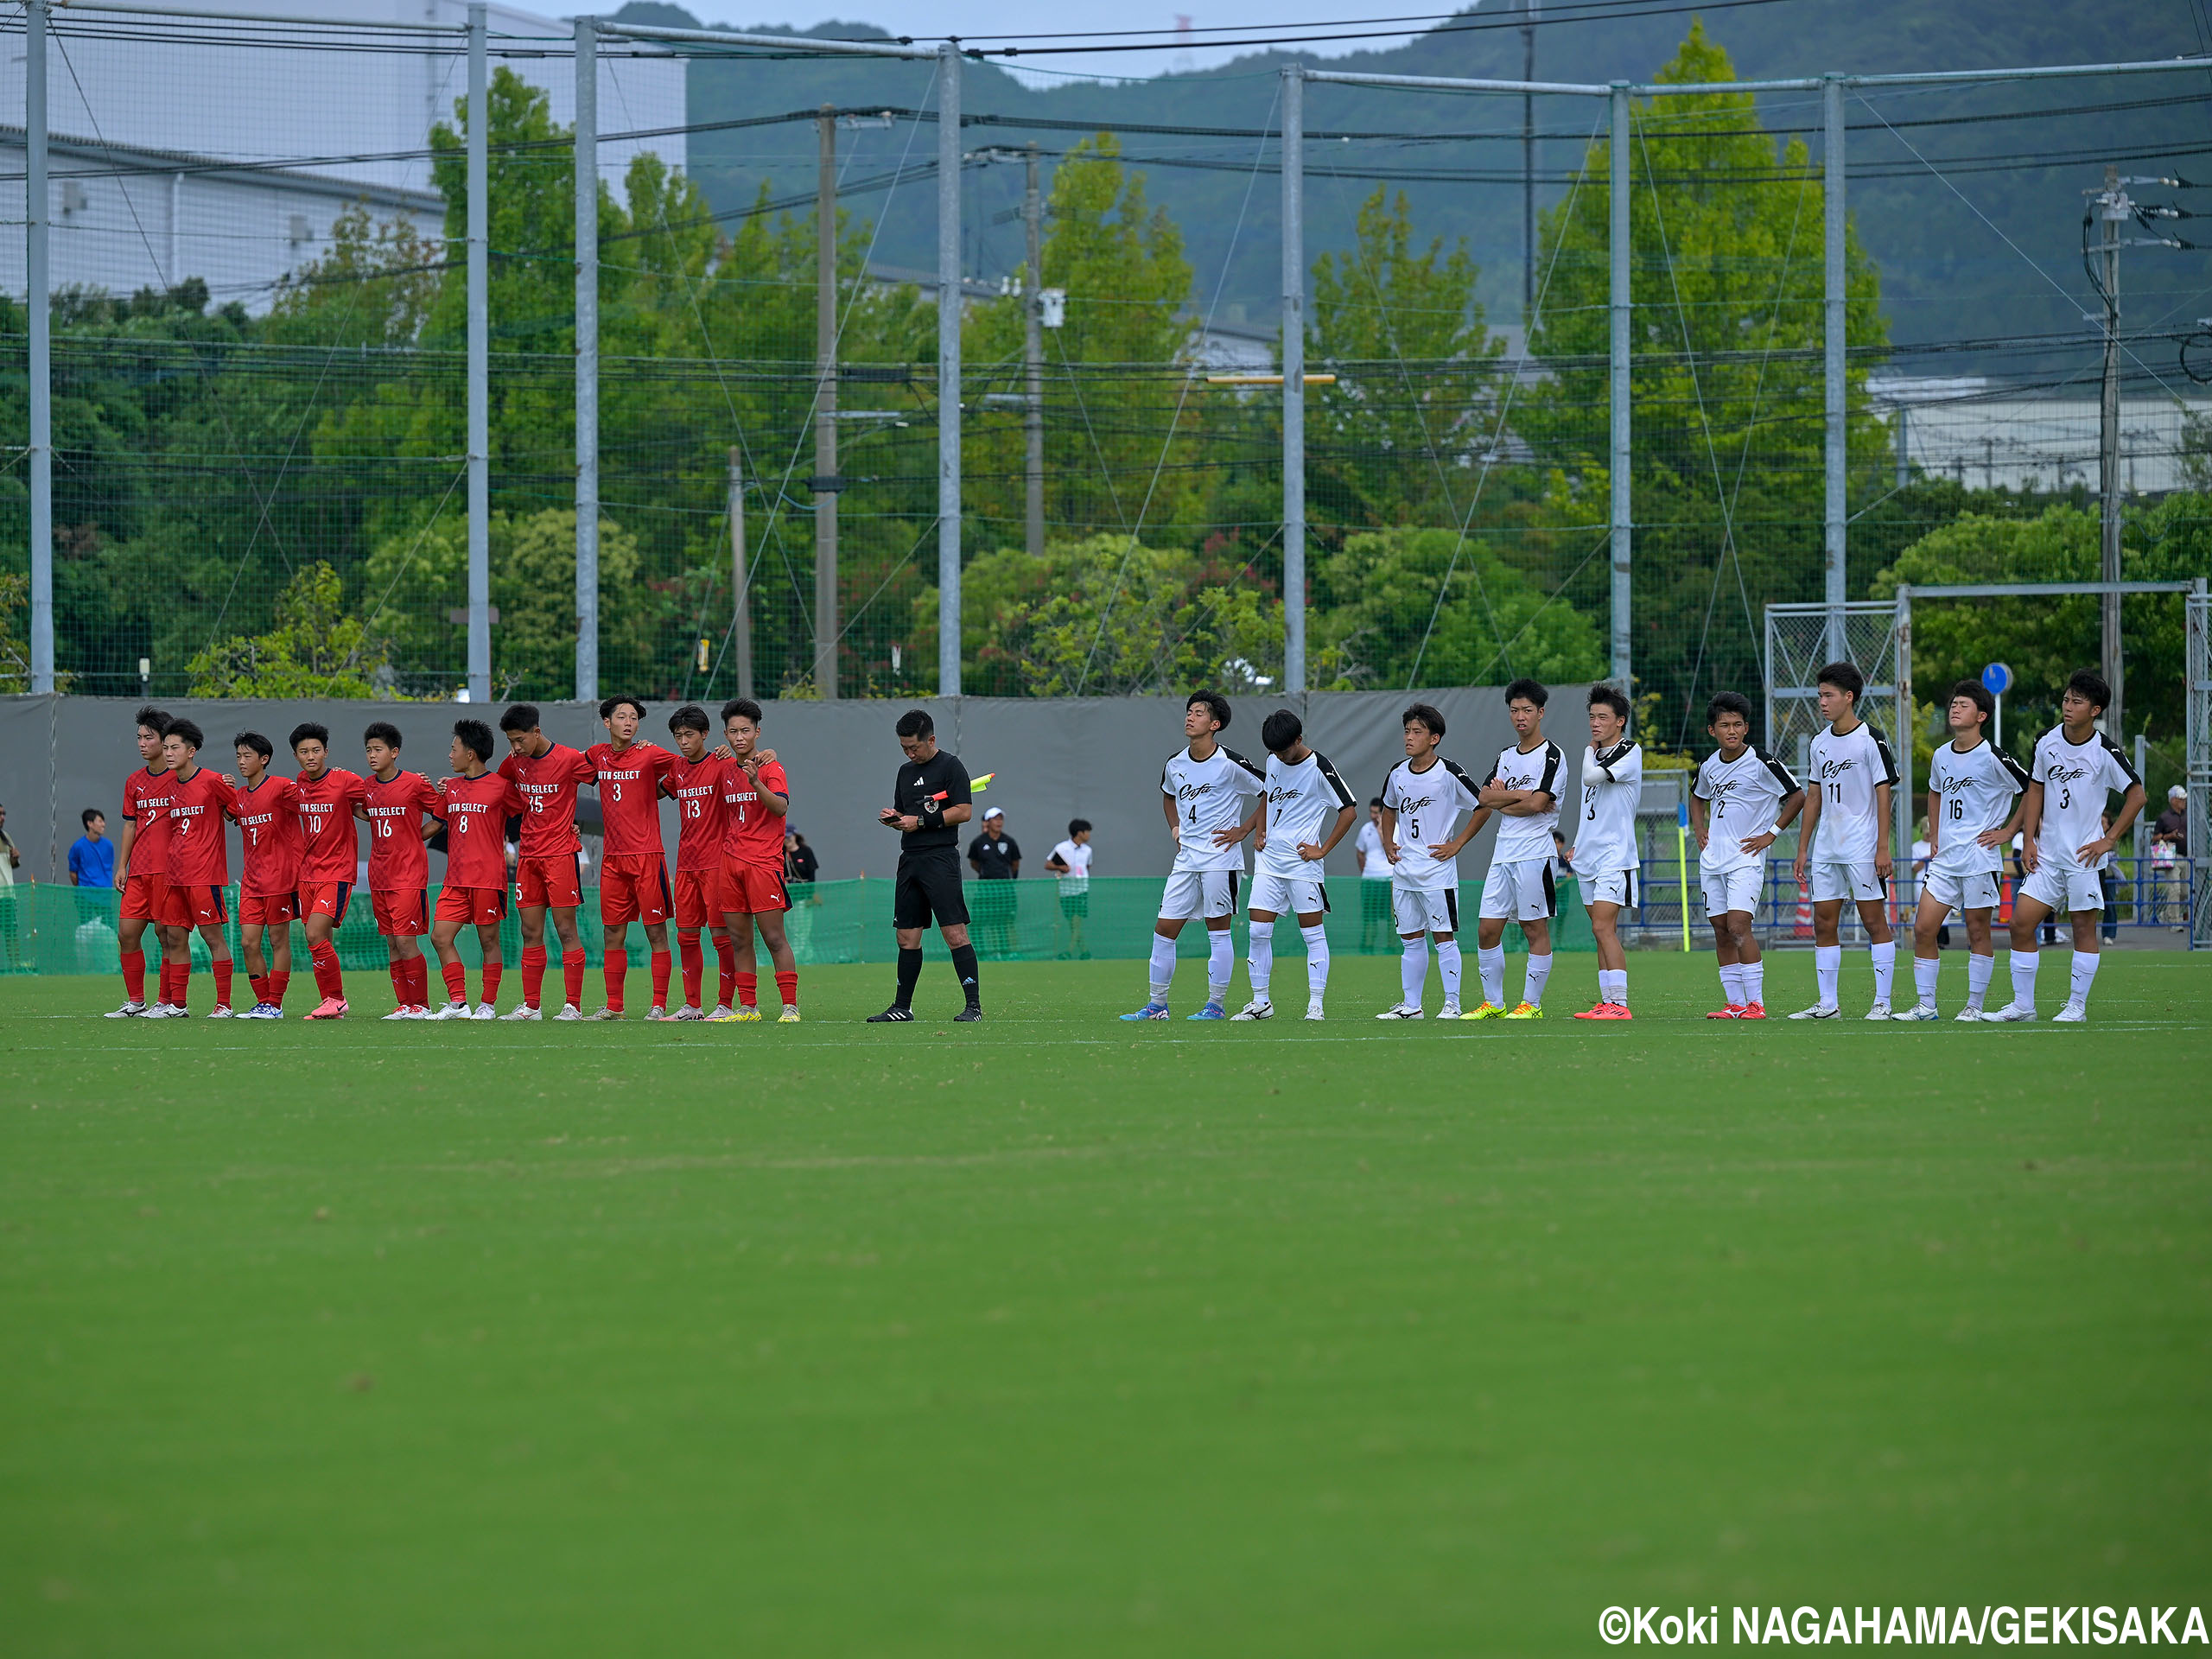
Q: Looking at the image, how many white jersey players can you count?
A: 9